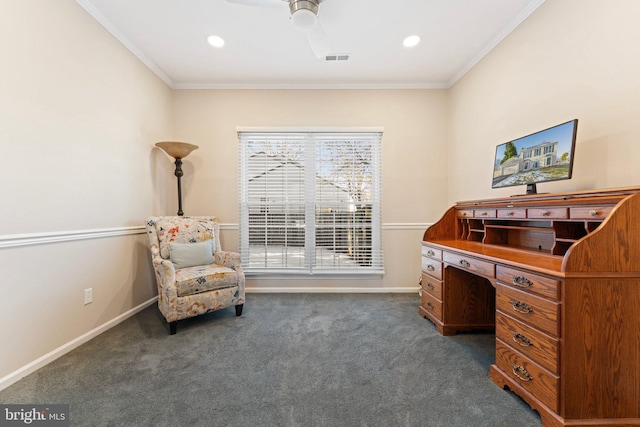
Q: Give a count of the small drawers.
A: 5